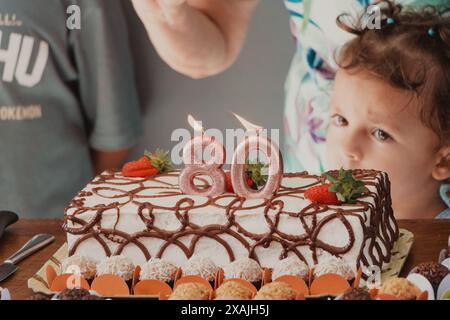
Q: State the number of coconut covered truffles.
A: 7